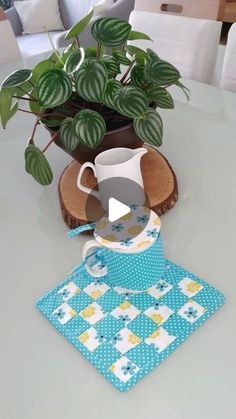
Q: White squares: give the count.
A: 14